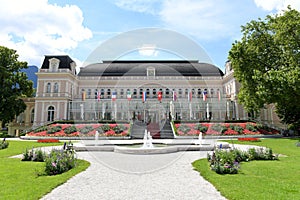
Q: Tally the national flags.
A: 10